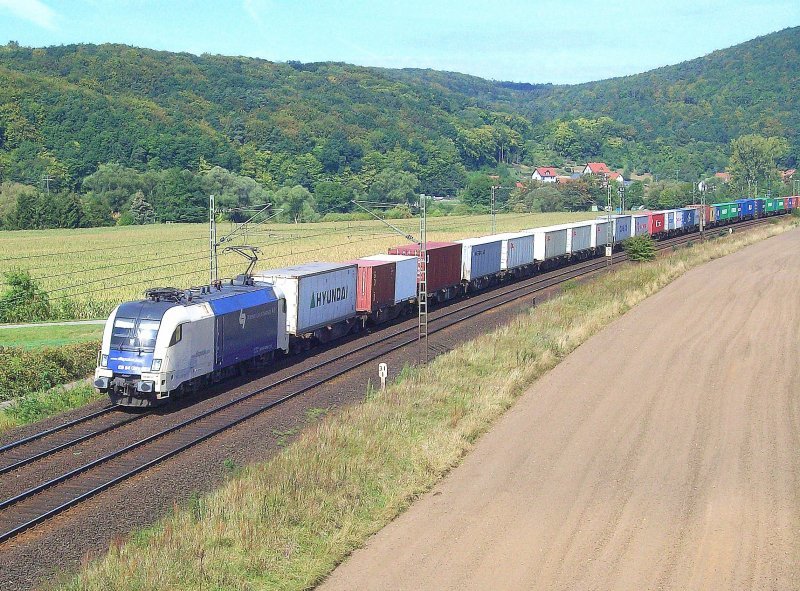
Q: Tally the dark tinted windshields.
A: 2